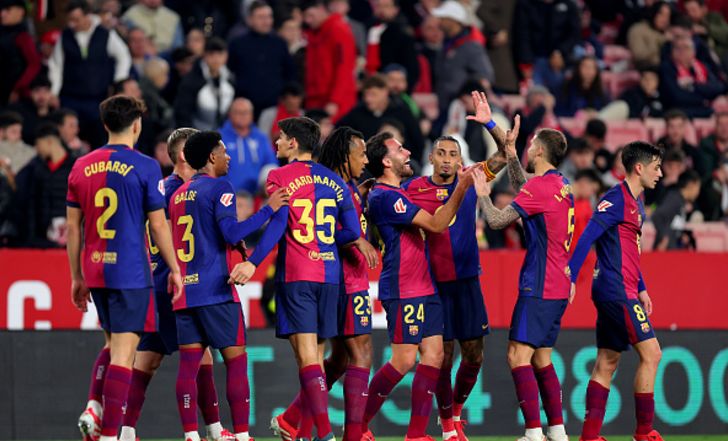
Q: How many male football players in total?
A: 9